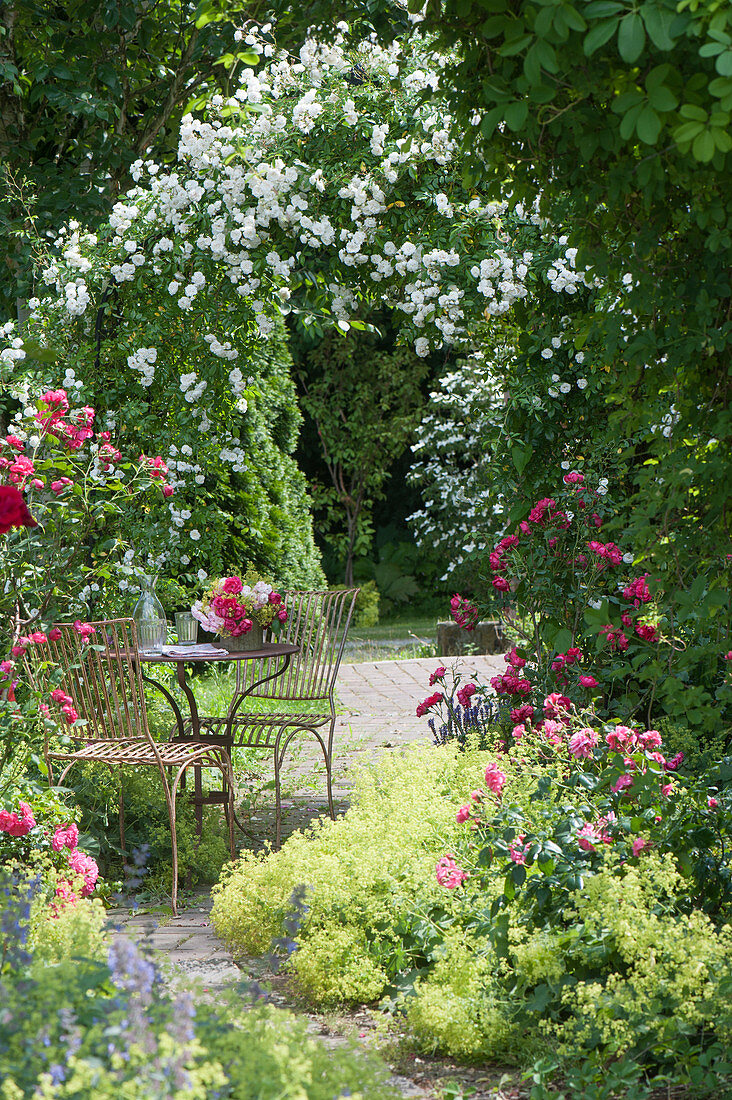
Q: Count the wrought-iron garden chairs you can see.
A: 2